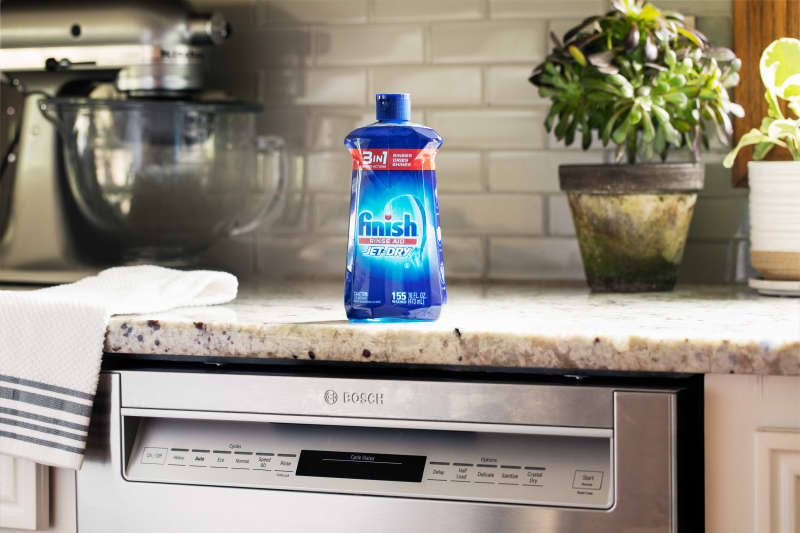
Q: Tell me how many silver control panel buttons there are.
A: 13